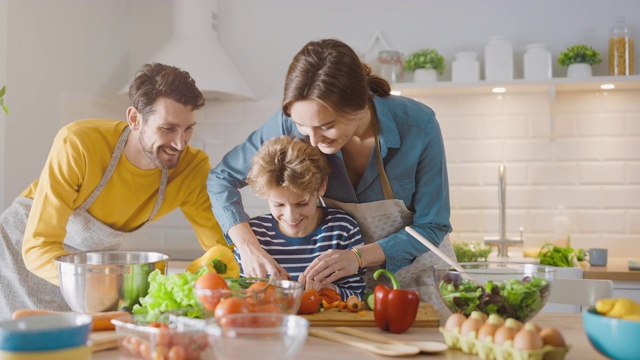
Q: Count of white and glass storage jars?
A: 5